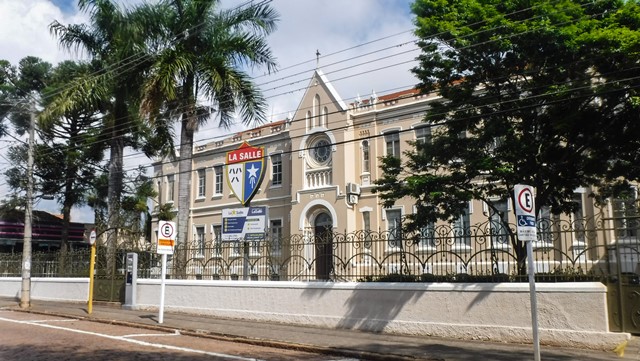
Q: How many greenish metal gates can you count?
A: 2